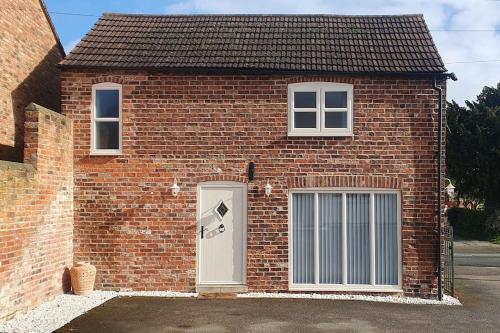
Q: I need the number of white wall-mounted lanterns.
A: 3